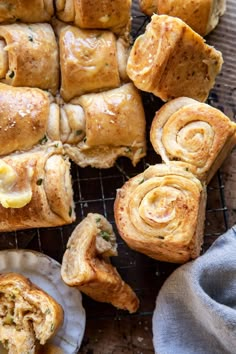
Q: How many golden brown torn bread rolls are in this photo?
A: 2